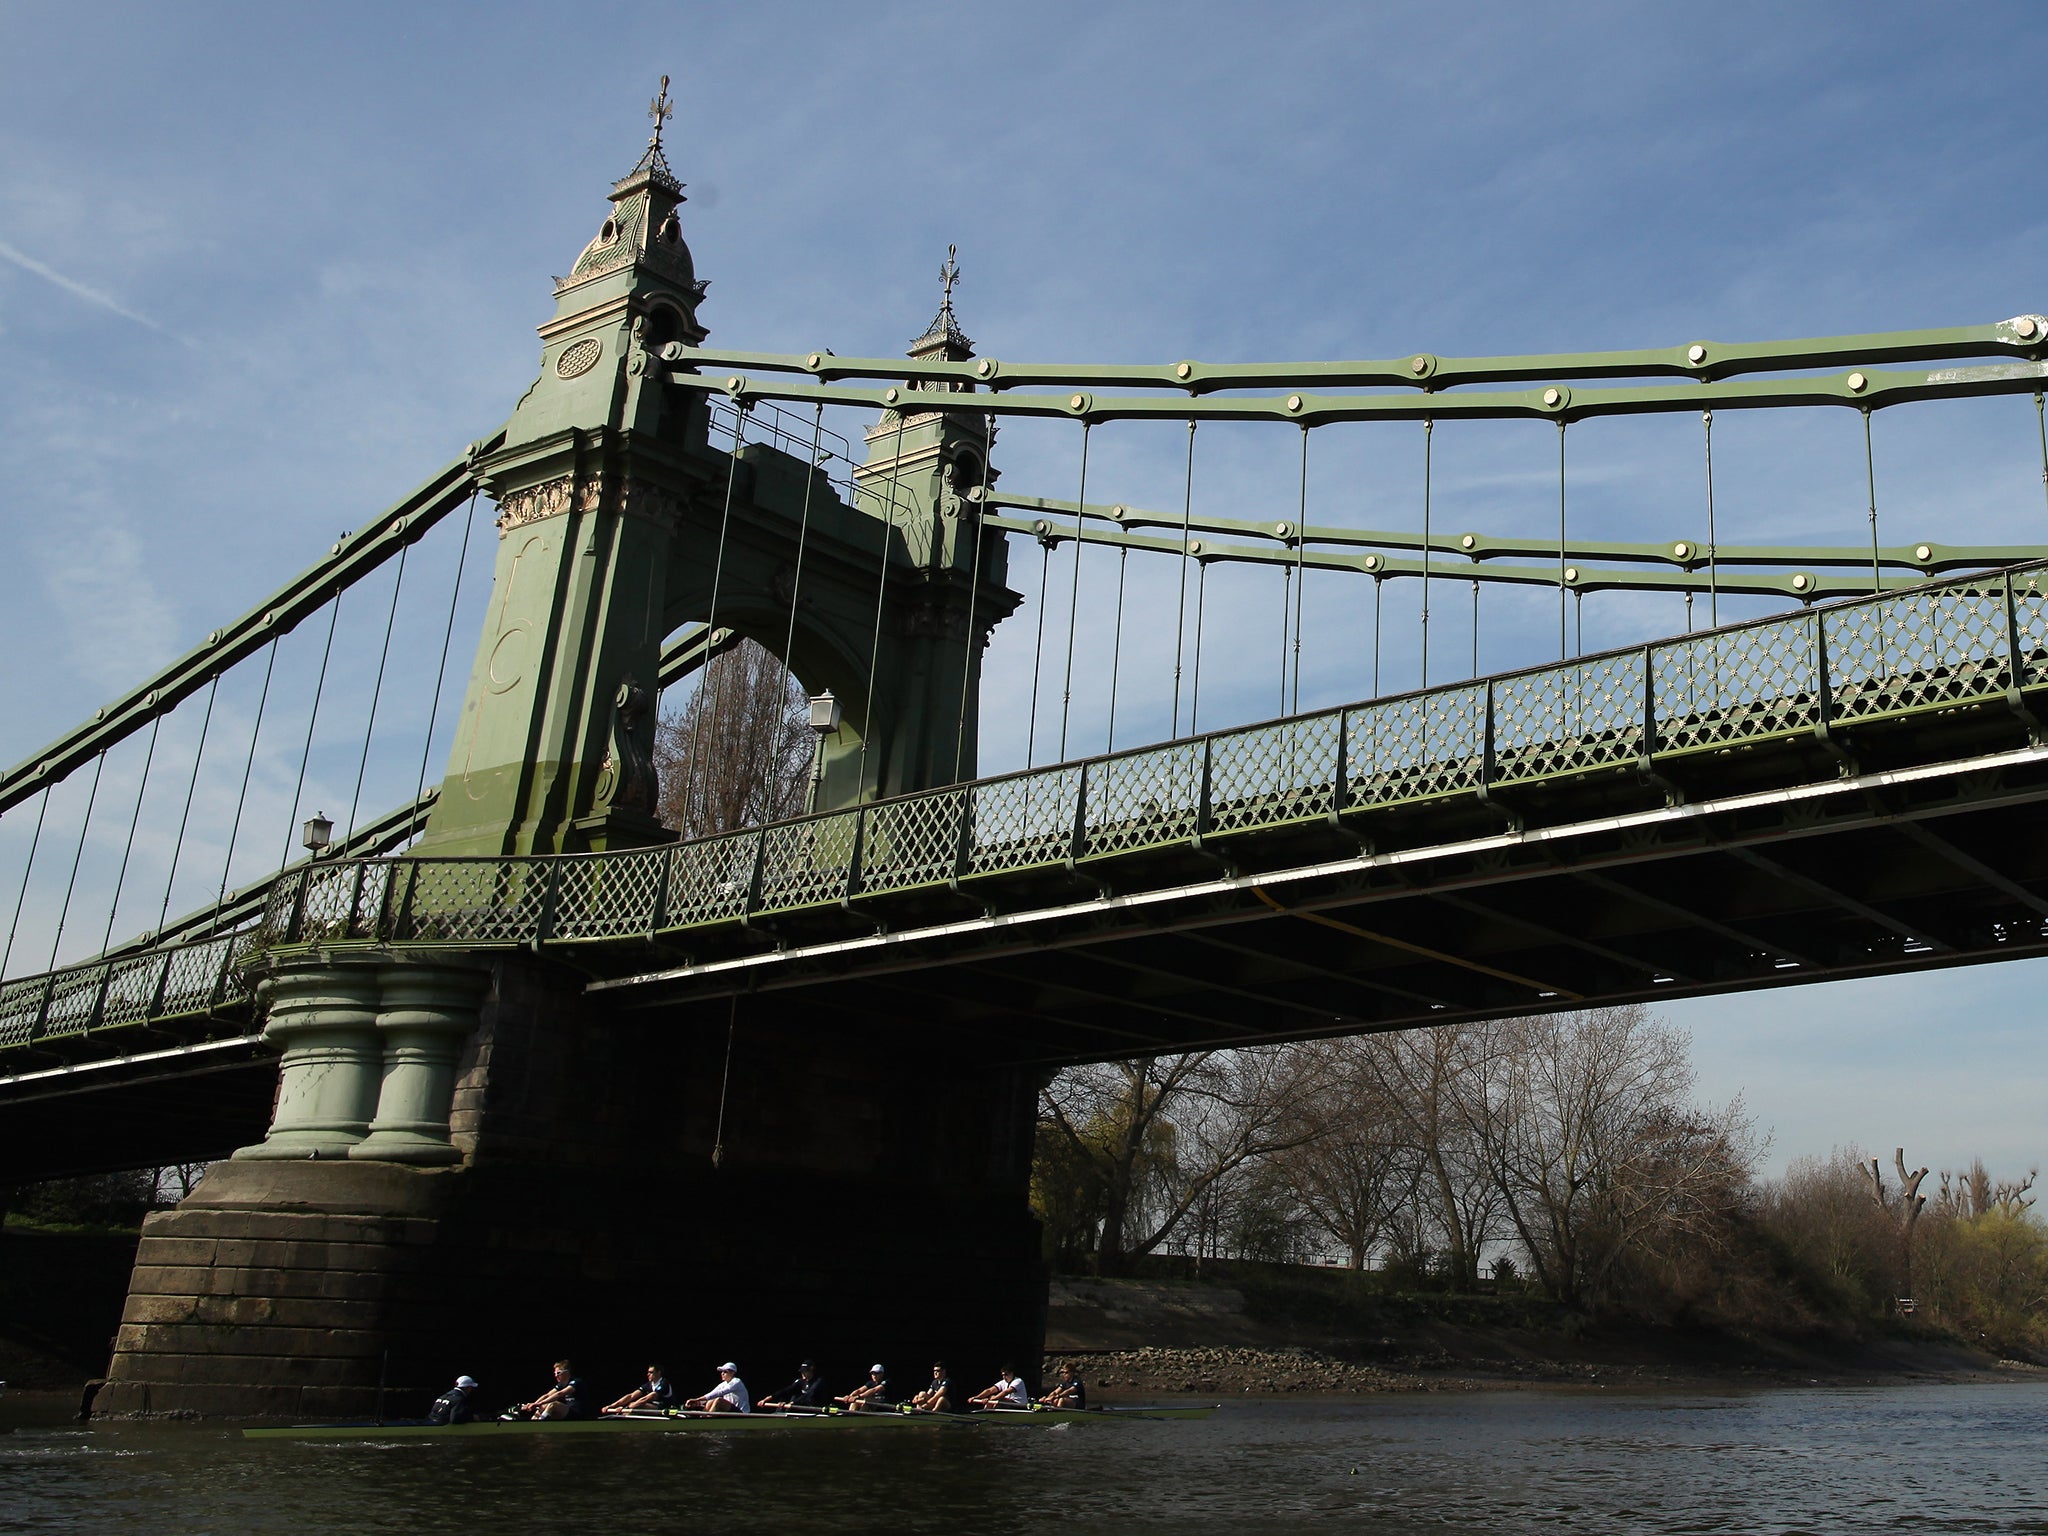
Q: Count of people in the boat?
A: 9